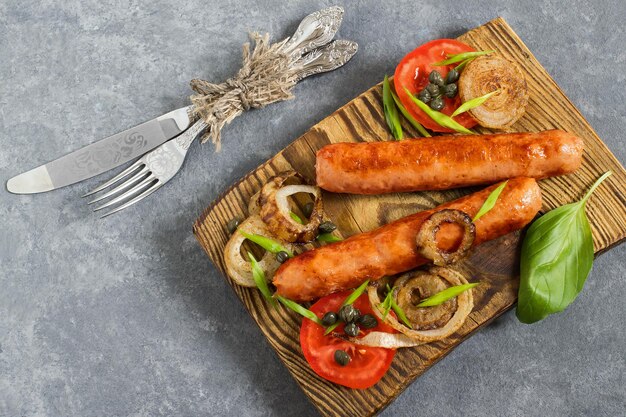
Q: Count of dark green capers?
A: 15